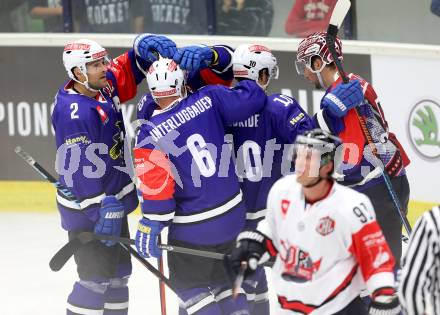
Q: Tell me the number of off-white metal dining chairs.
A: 0